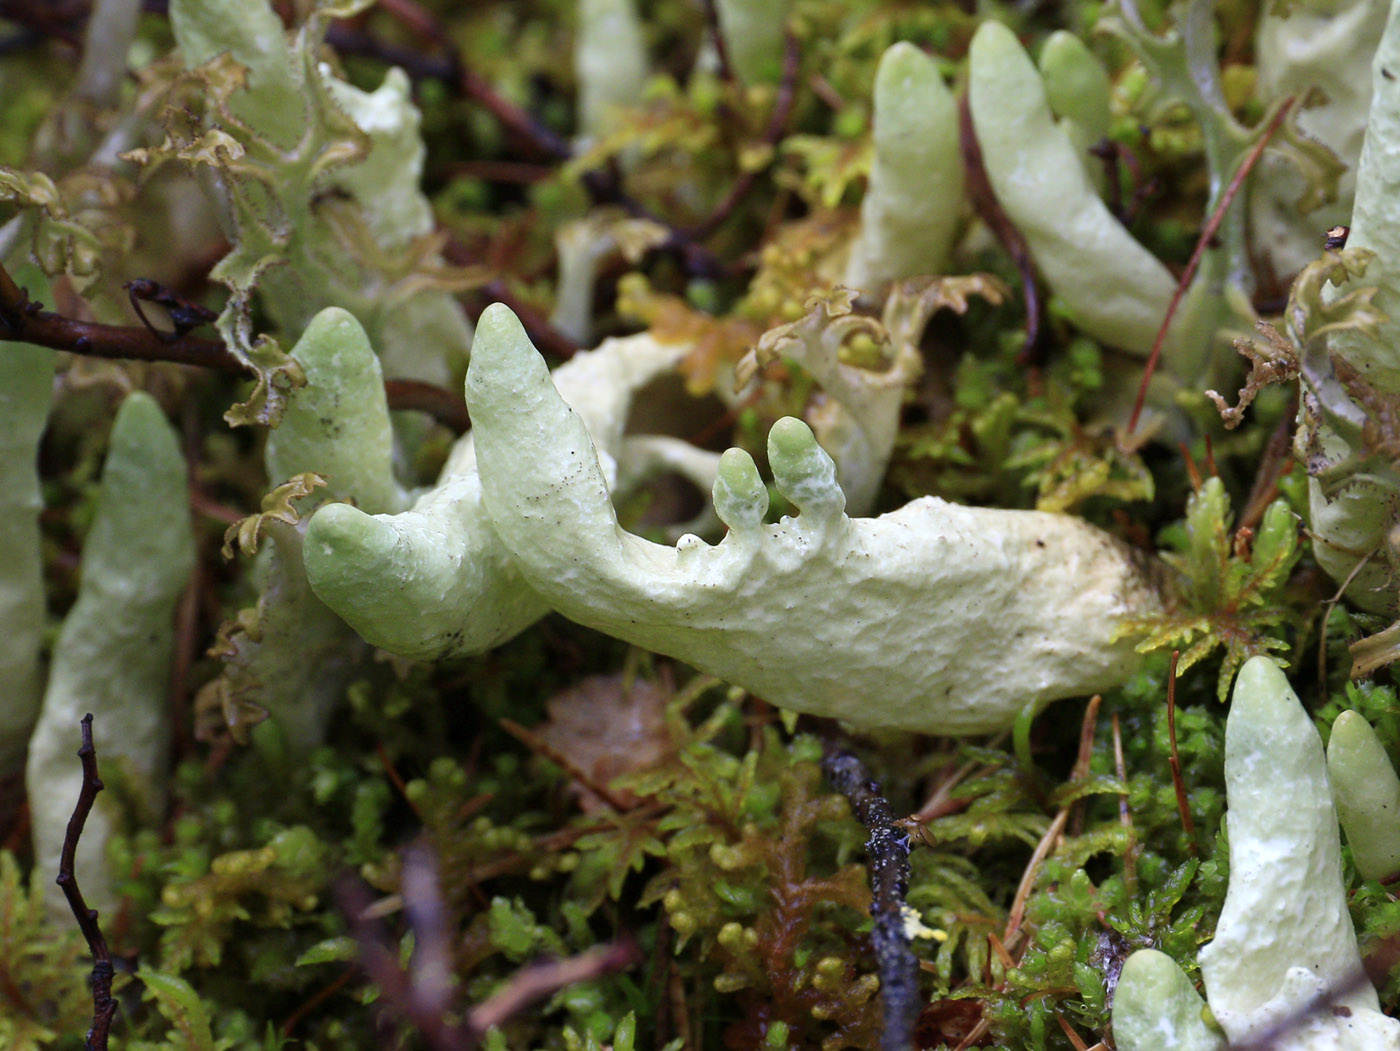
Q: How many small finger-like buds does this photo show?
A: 2